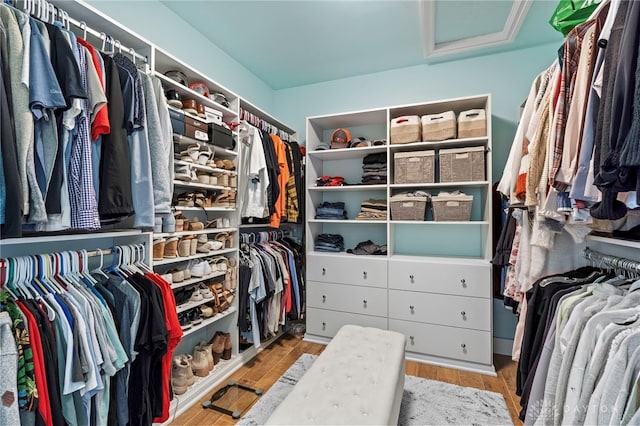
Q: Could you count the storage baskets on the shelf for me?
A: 7